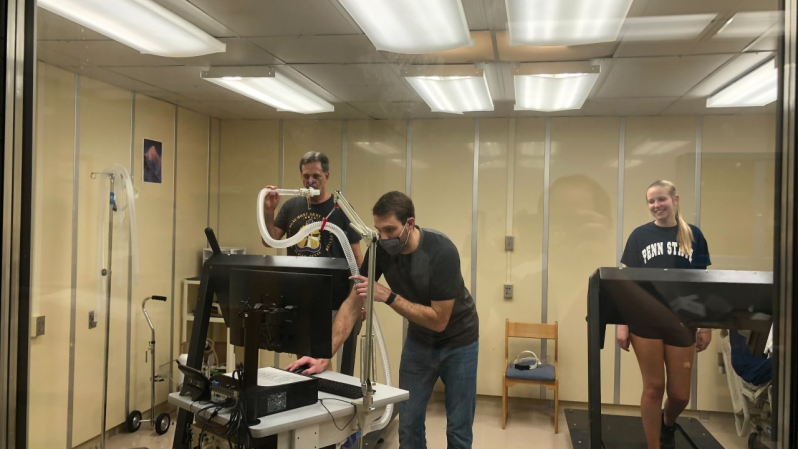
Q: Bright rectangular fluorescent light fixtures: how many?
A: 7